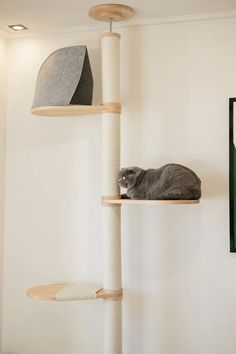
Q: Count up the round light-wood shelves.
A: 3